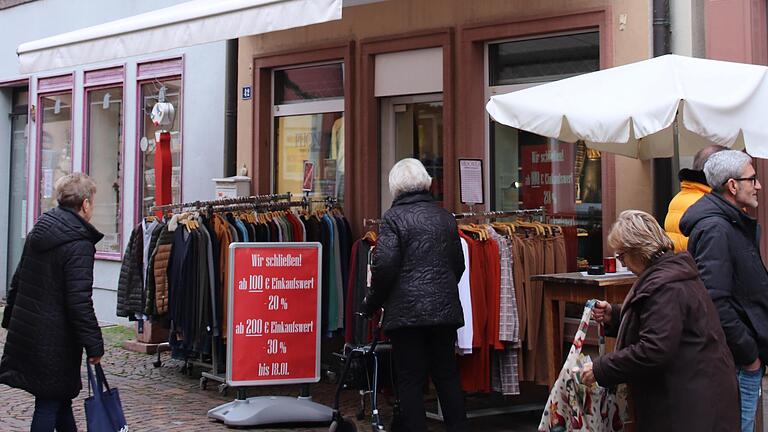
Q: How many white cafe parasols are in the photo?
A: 1